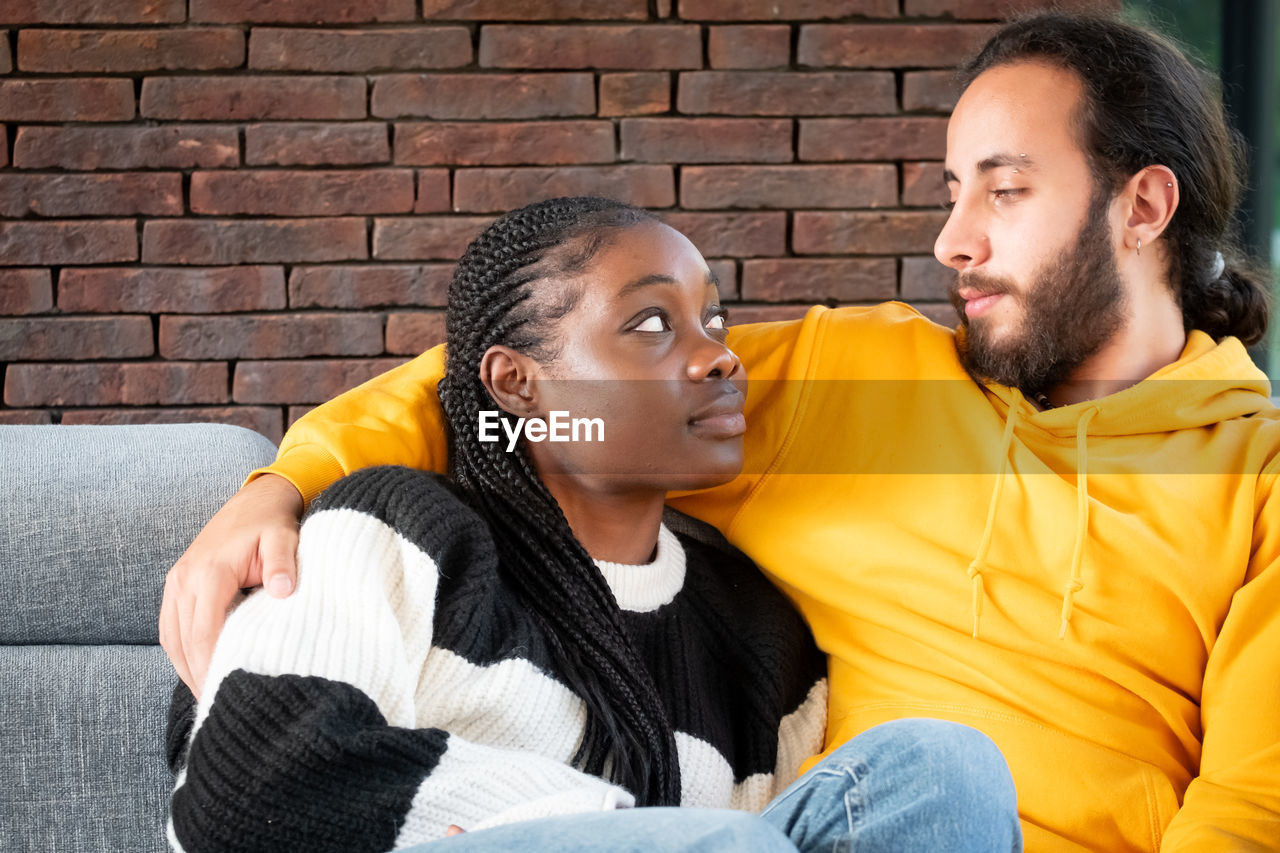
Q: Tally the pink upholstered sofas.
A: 0